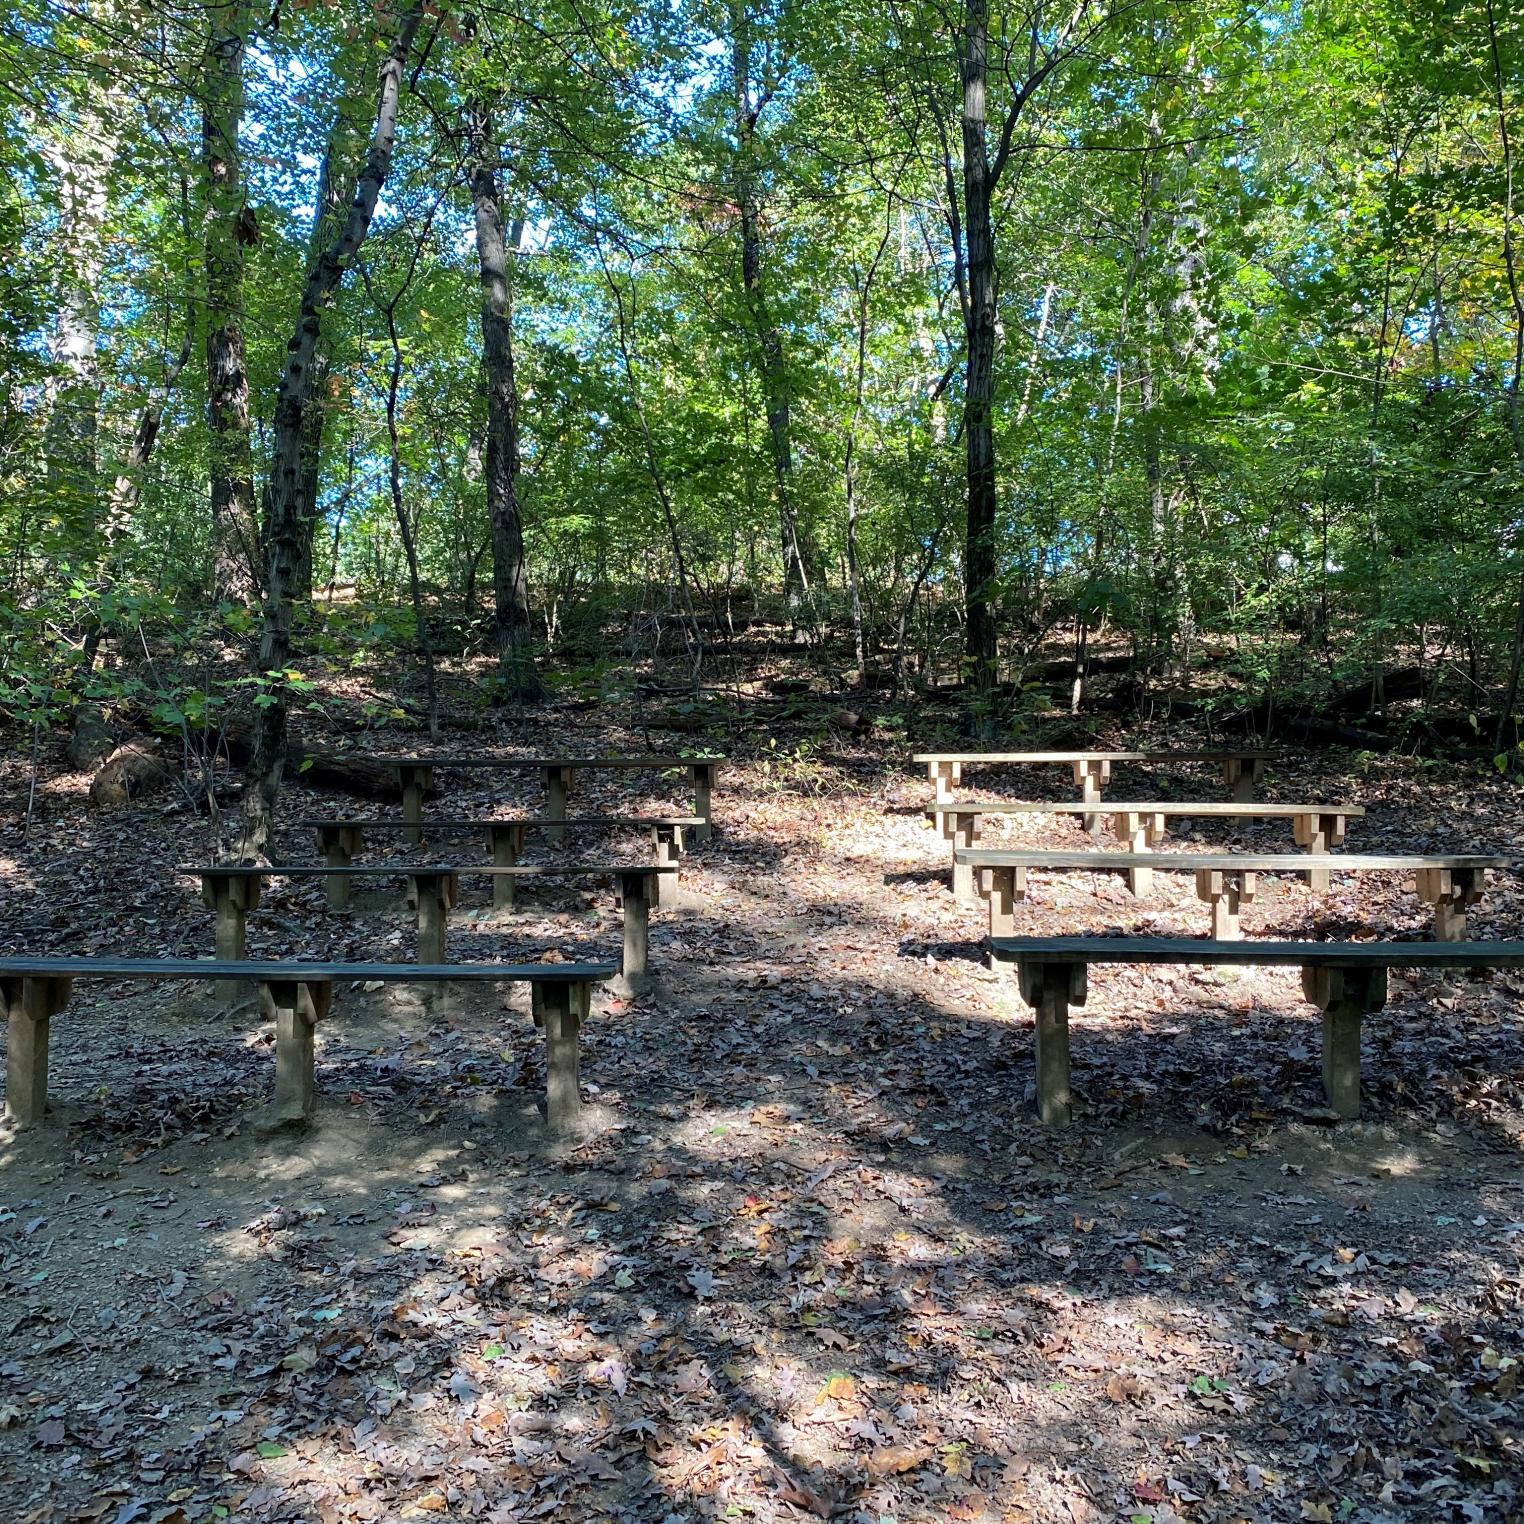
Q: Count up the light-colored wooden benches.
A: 3